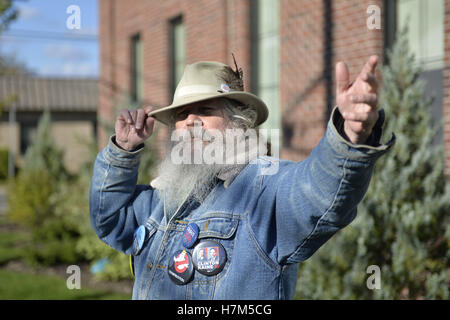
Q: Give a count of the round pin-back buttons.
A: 4